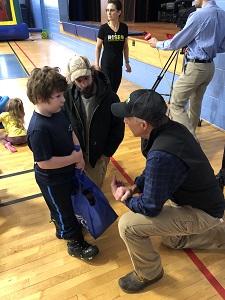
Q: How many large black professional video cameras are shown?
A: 1